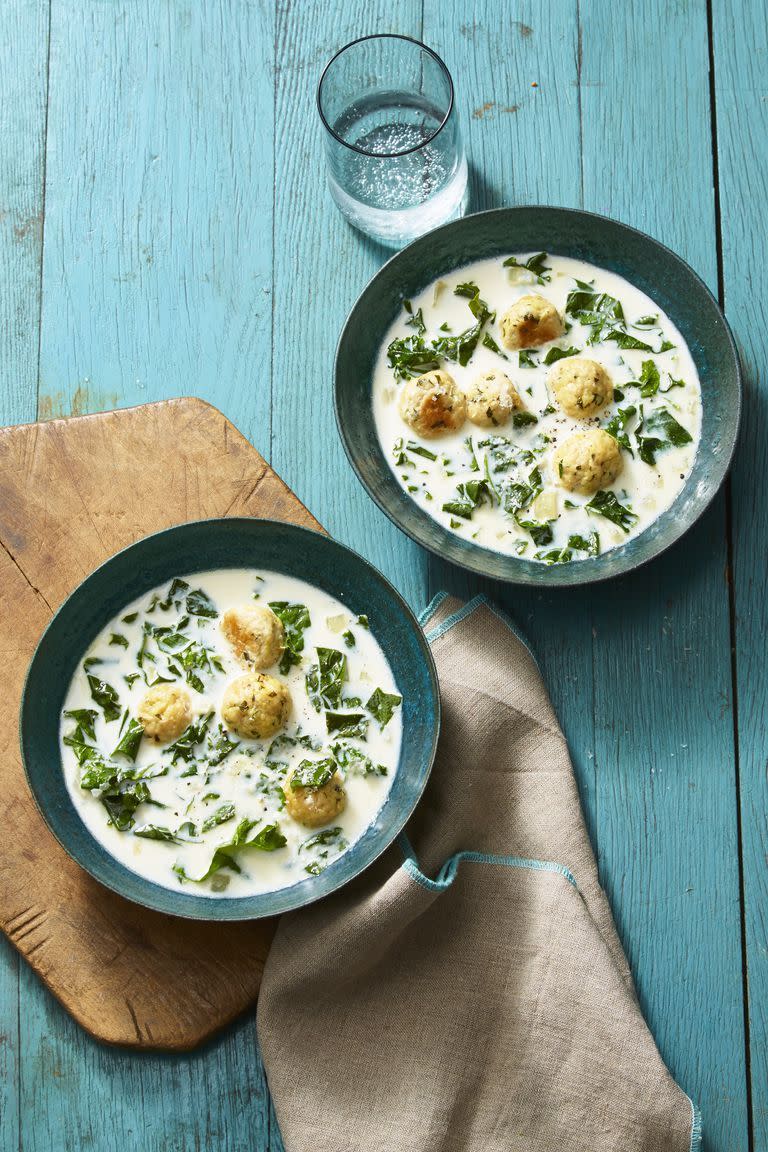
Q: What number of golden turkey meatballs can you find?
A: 9